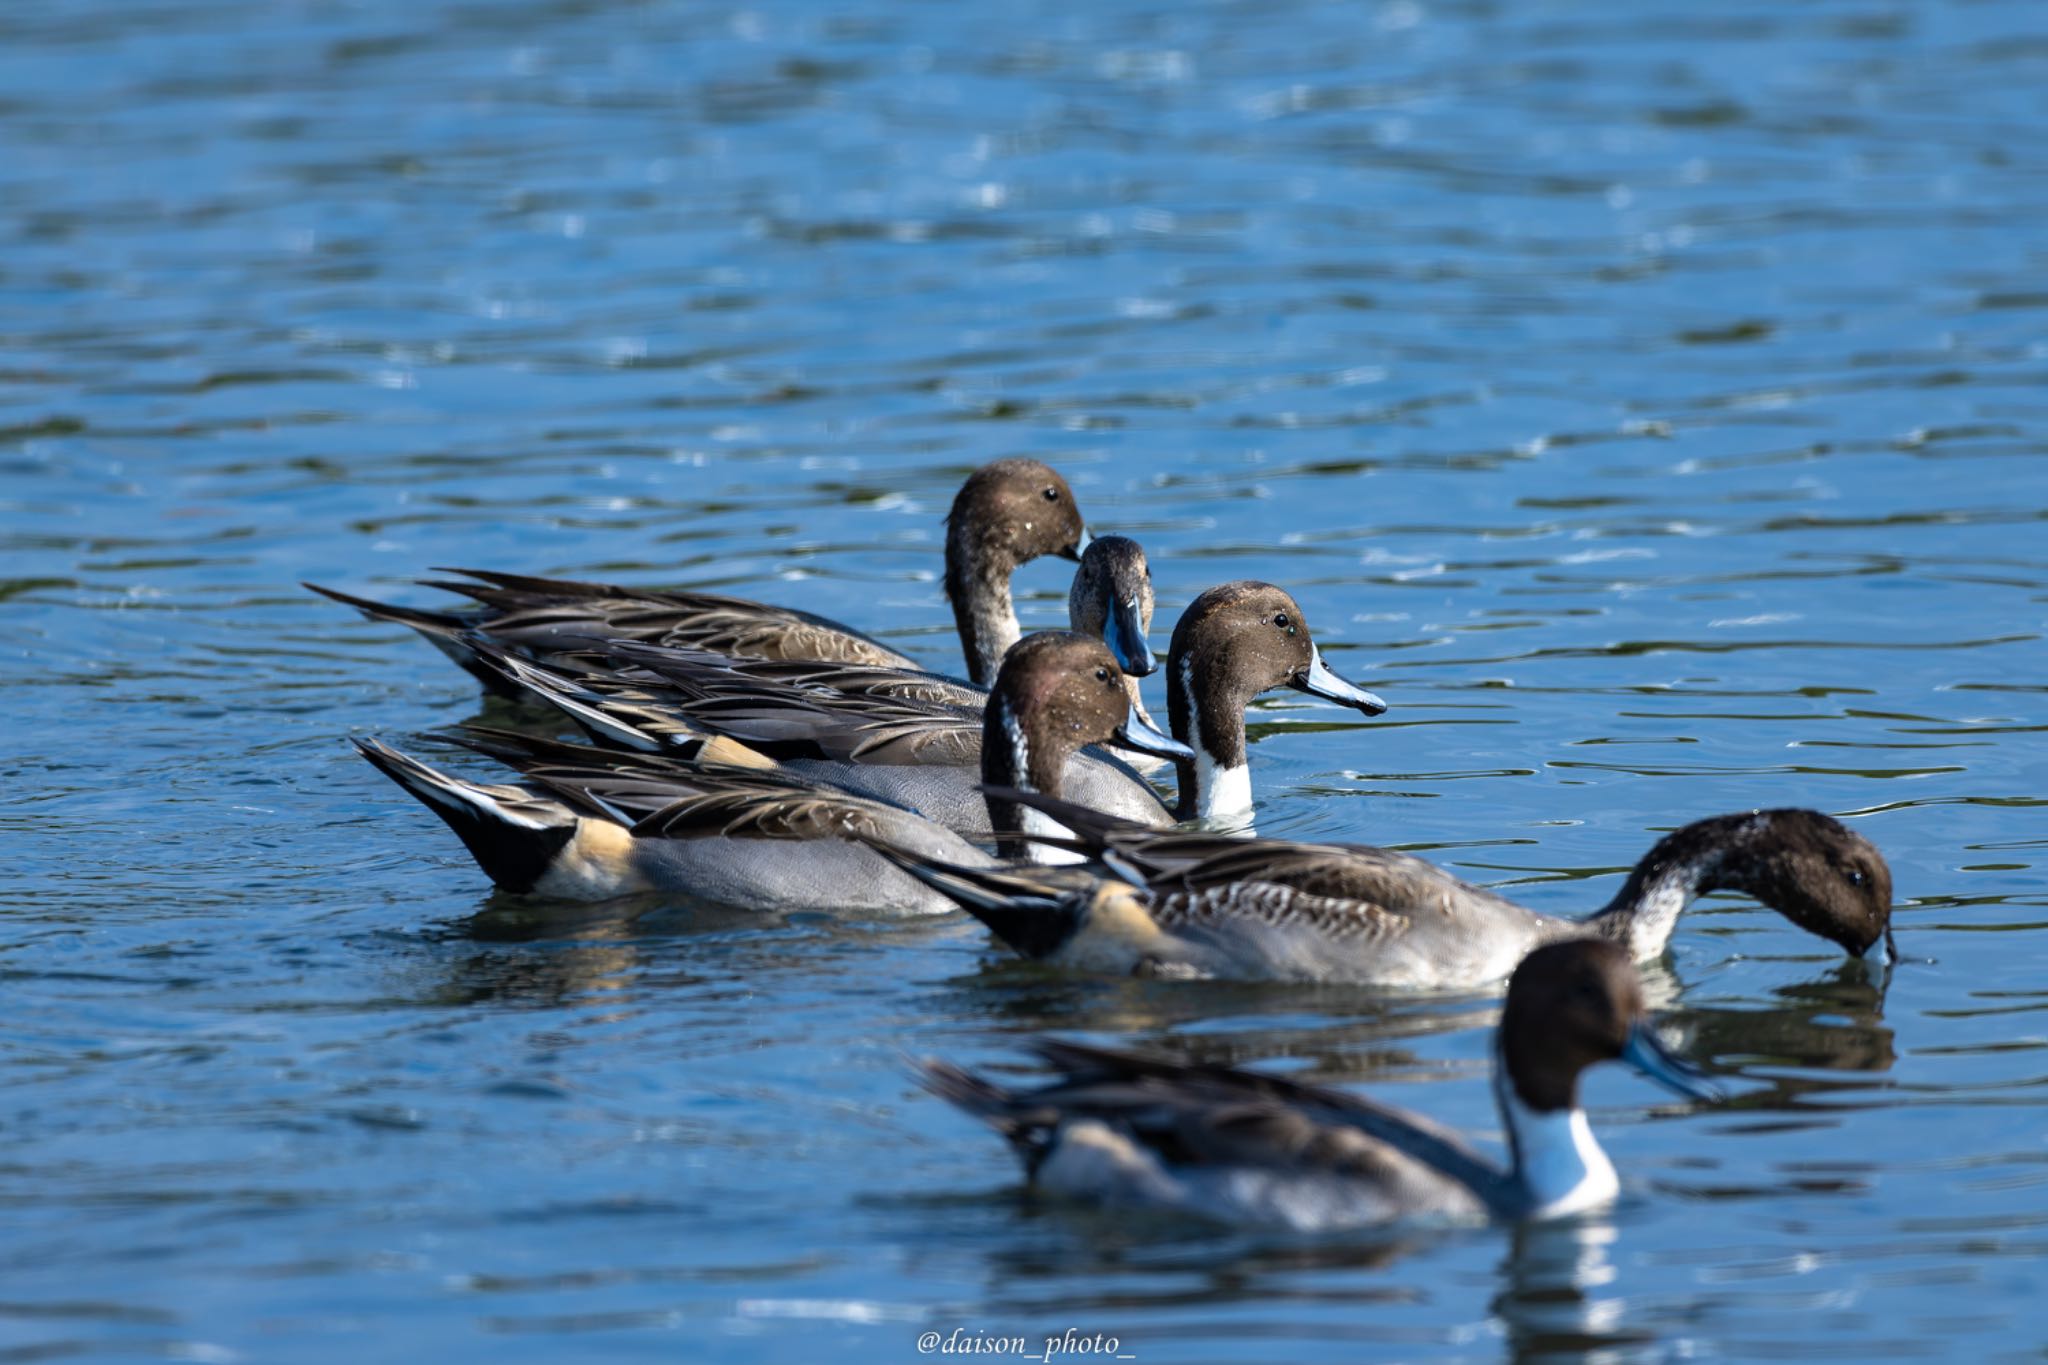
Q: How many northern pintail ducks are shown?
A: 6